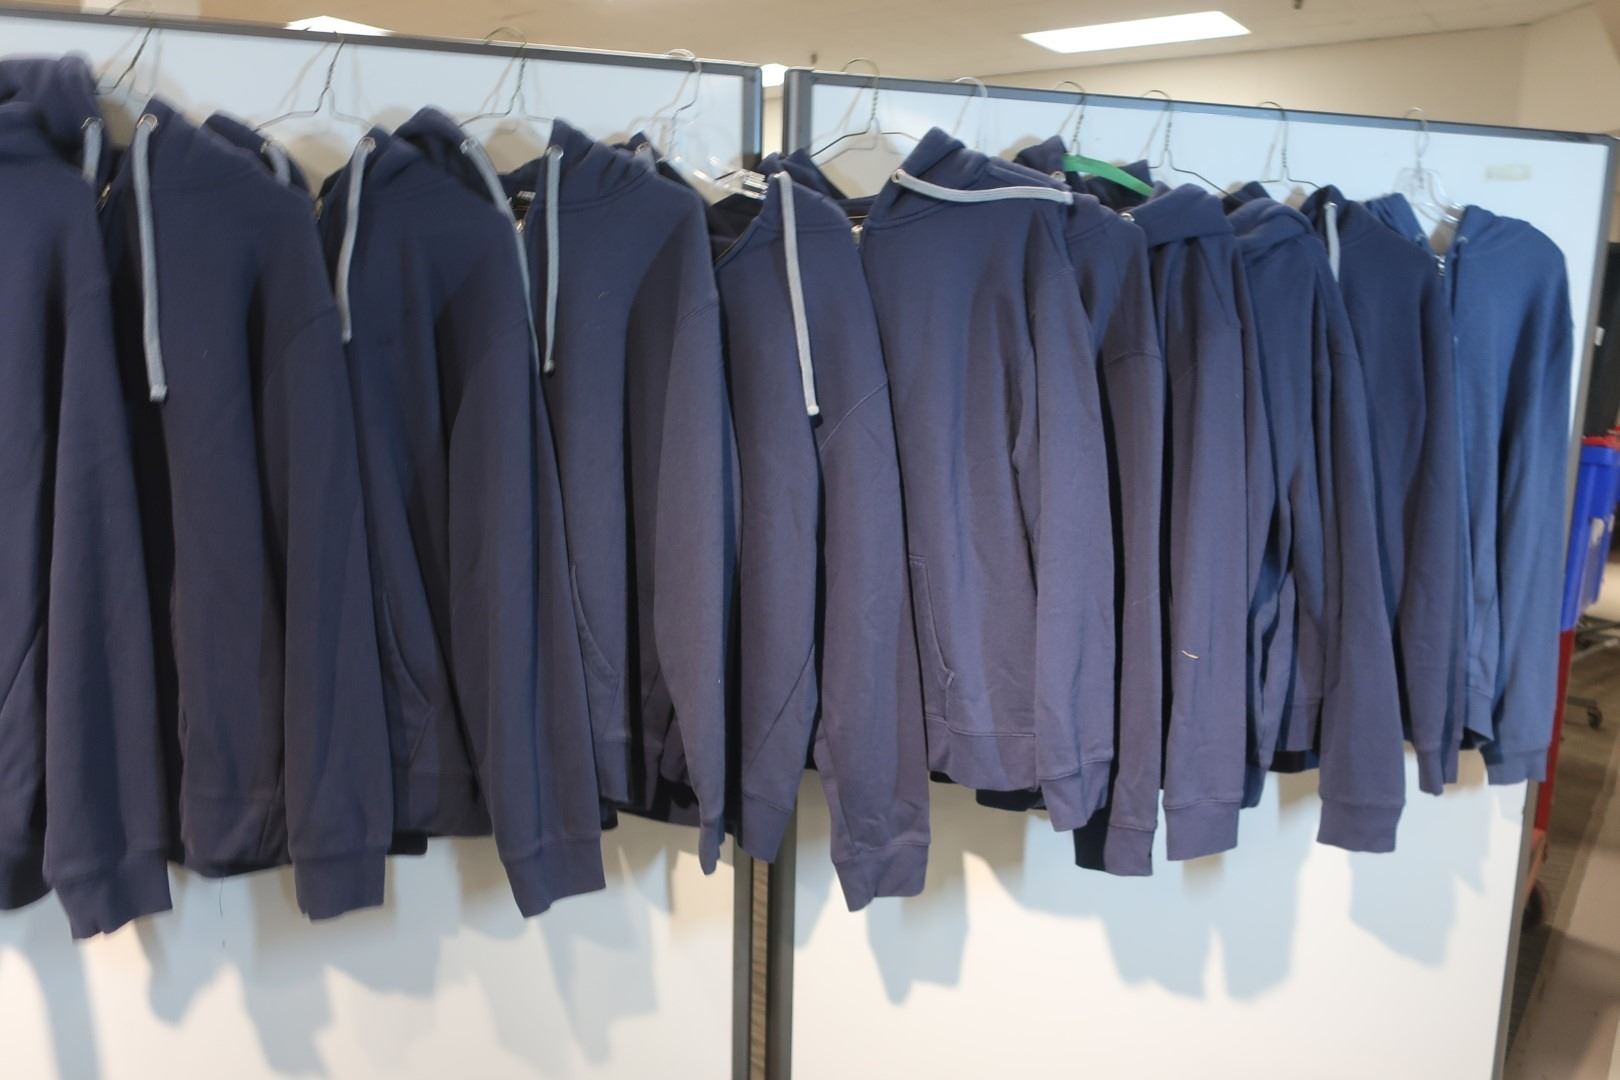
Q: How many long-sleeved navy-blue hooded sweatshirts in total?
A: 11